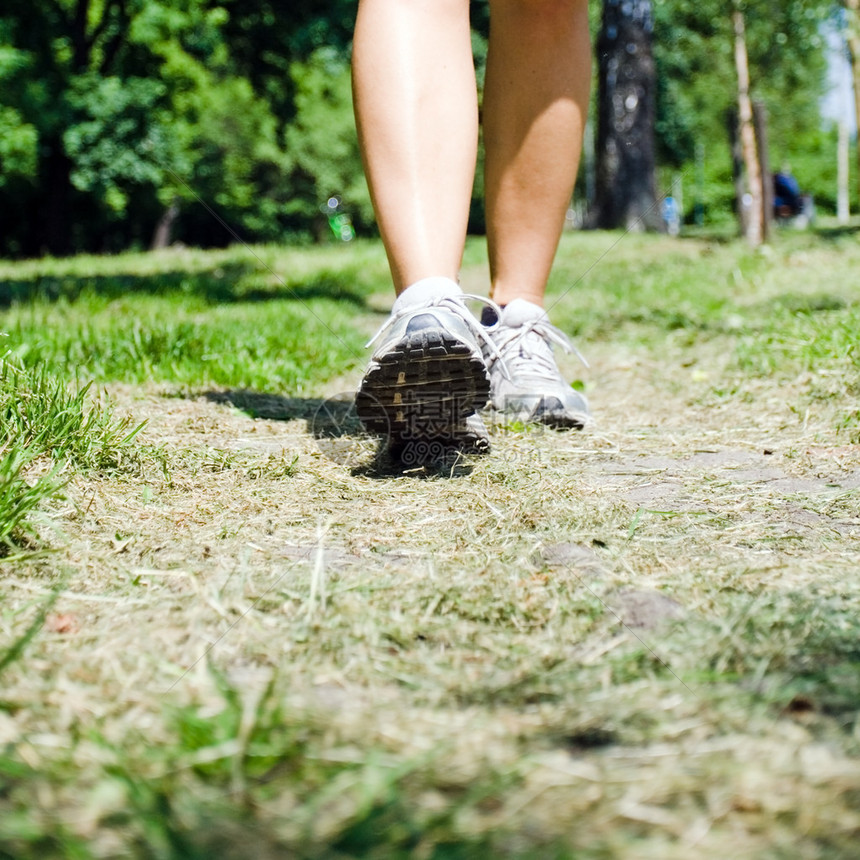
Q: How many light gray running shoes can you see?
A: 2